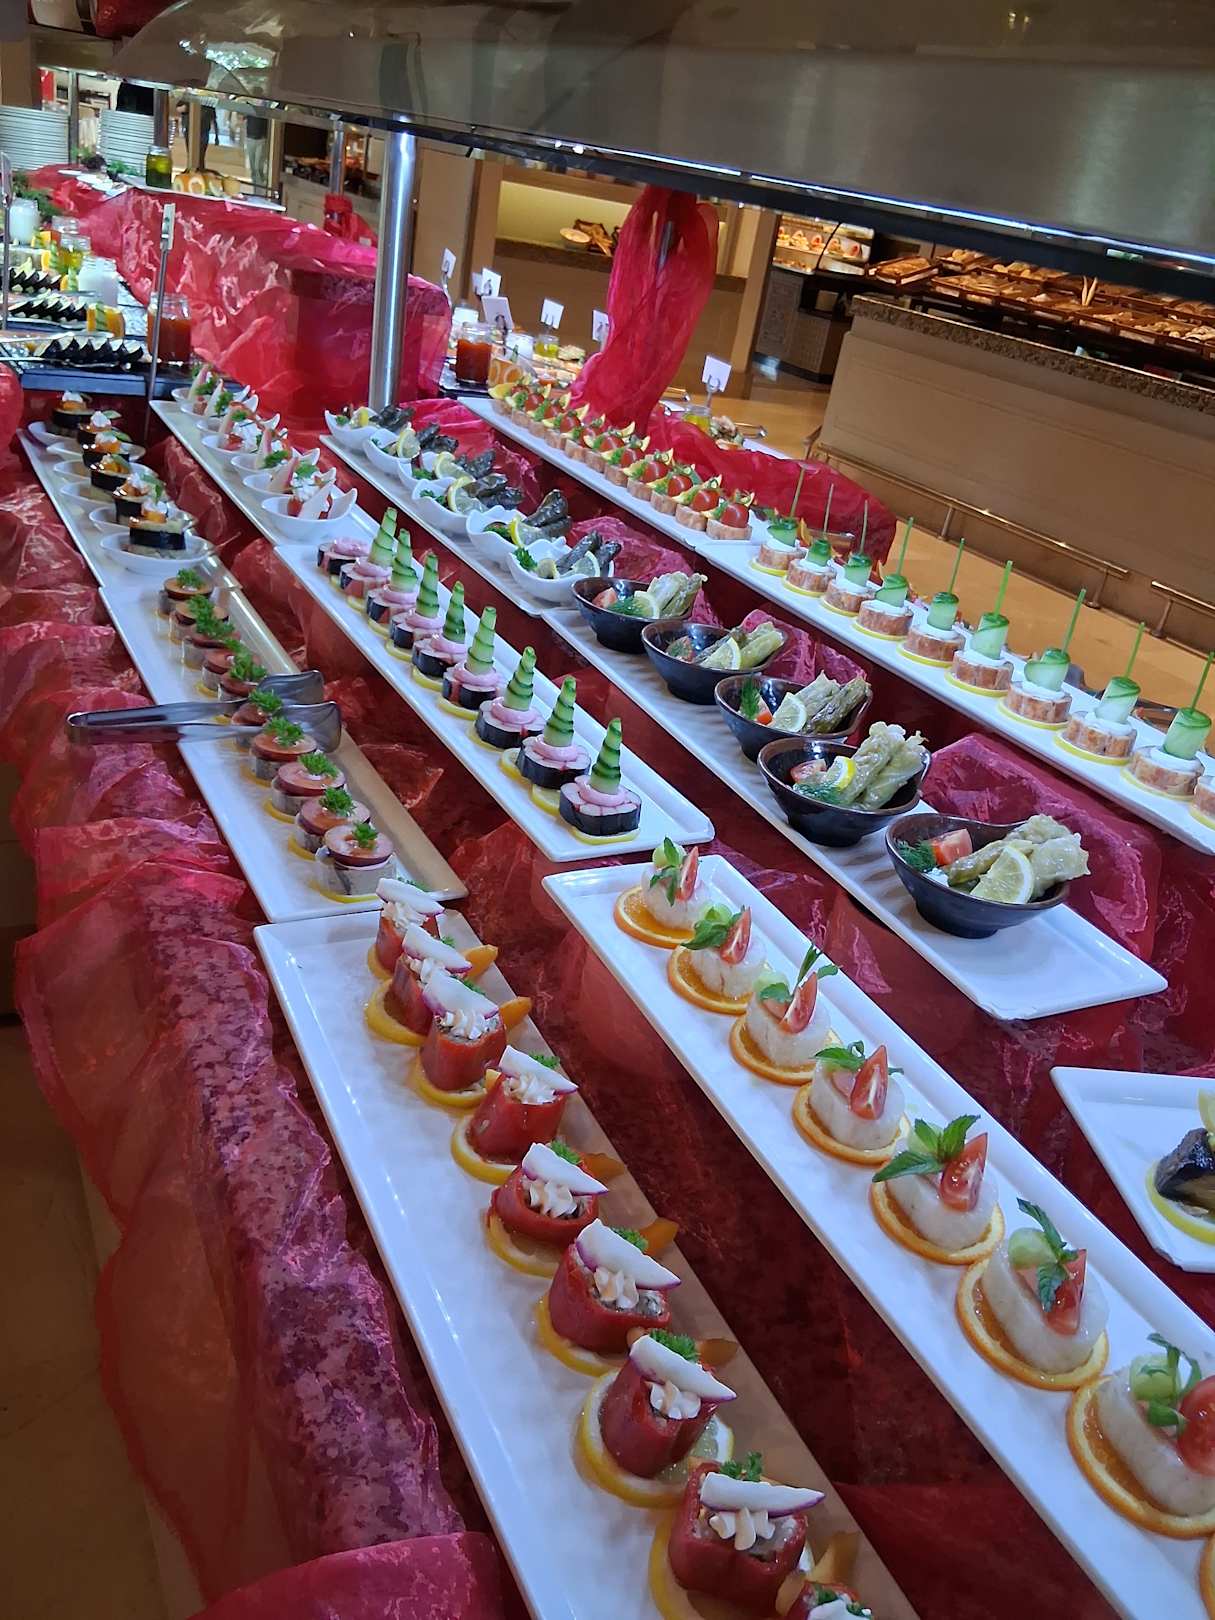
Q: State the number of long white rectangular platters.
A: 11